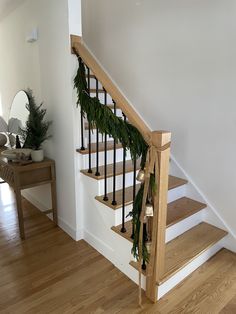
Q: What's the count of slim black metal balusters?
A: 8